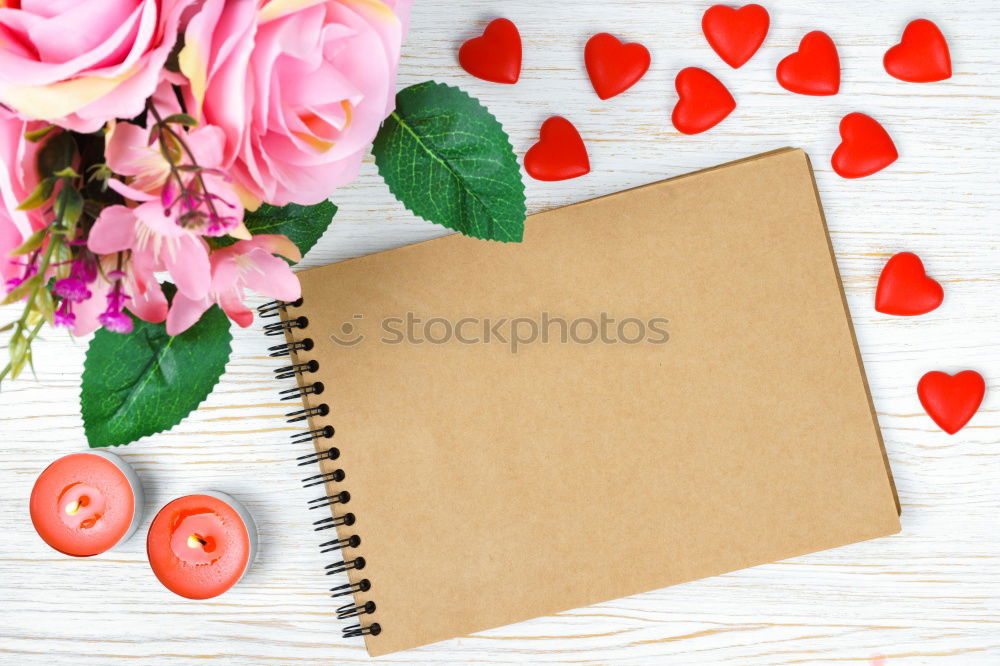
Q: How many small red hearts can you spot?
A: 10